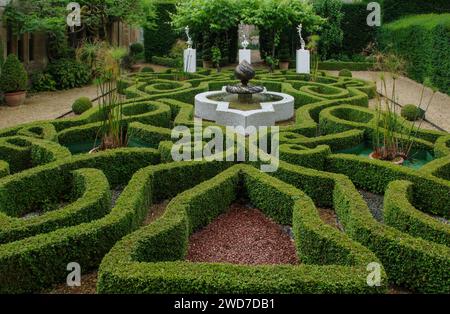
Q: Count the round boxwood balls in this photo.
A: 4